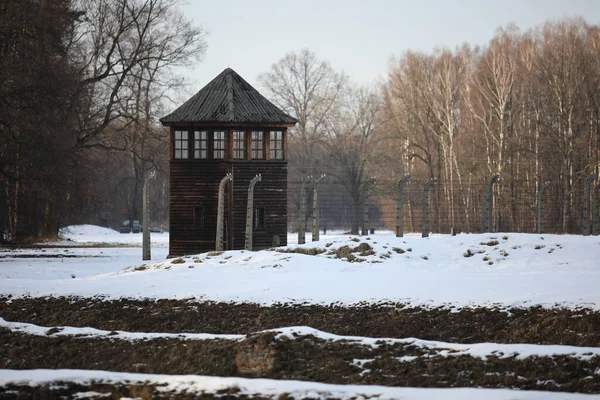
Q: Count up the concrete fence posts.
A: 12